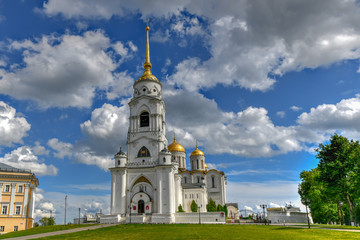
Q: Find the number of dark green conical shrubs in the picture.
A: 5